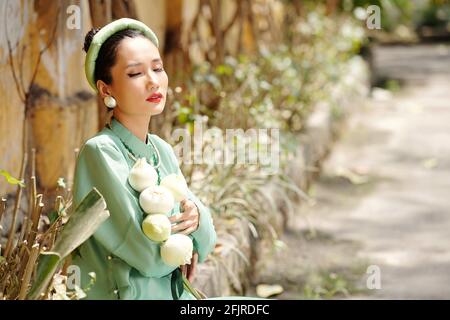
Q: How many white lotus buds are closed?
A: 5